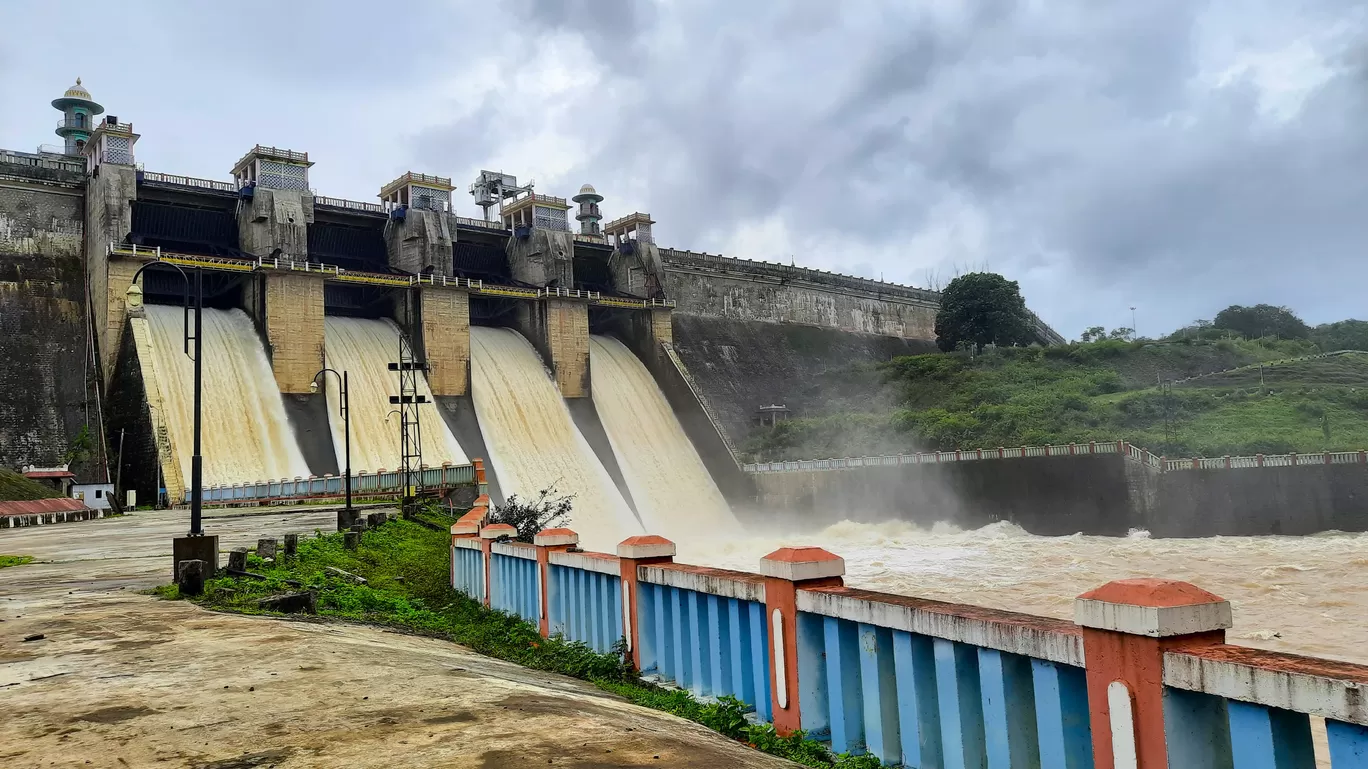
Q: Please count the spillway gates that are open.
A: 4